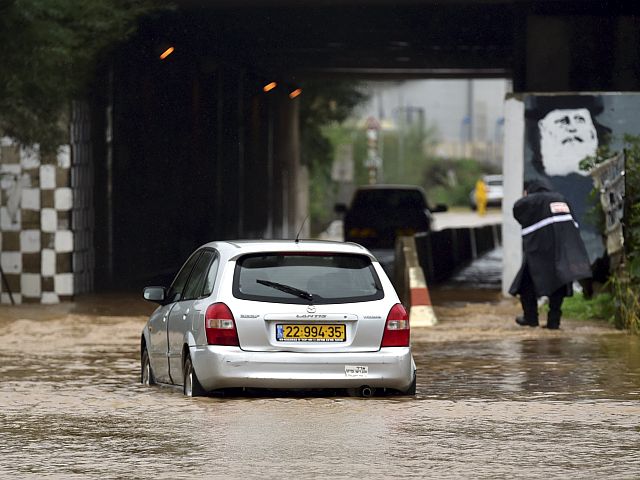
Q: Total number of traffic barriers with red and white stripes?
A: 1